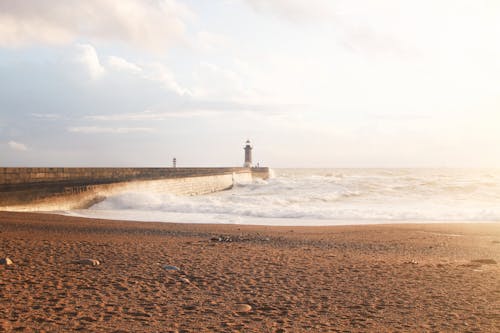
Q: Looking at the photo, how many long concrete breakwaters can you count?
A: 1